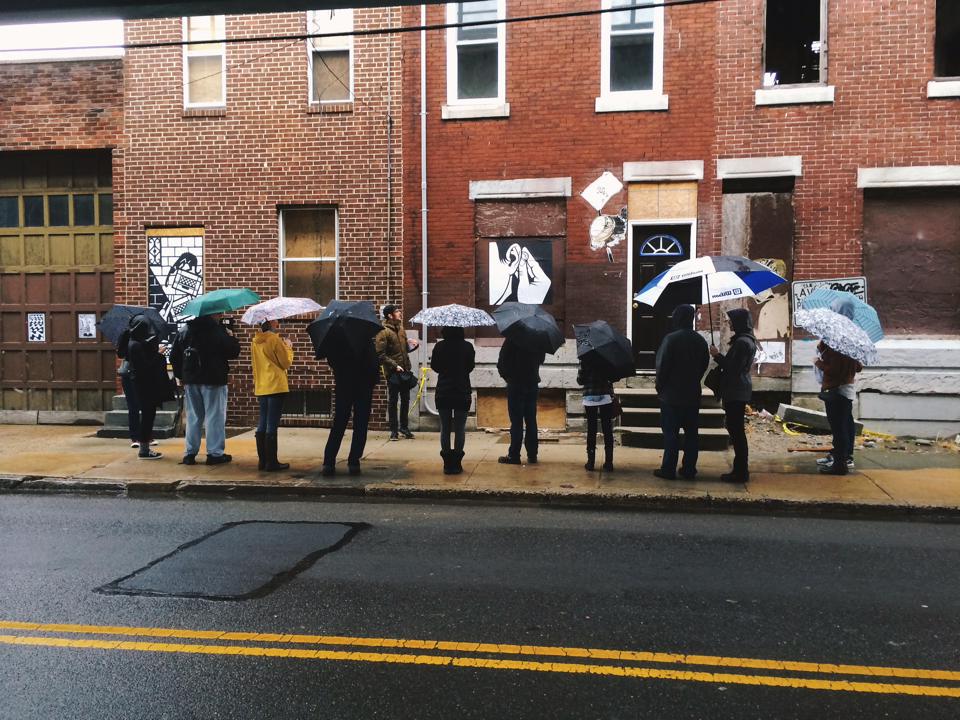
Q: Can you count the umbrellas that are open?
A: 10